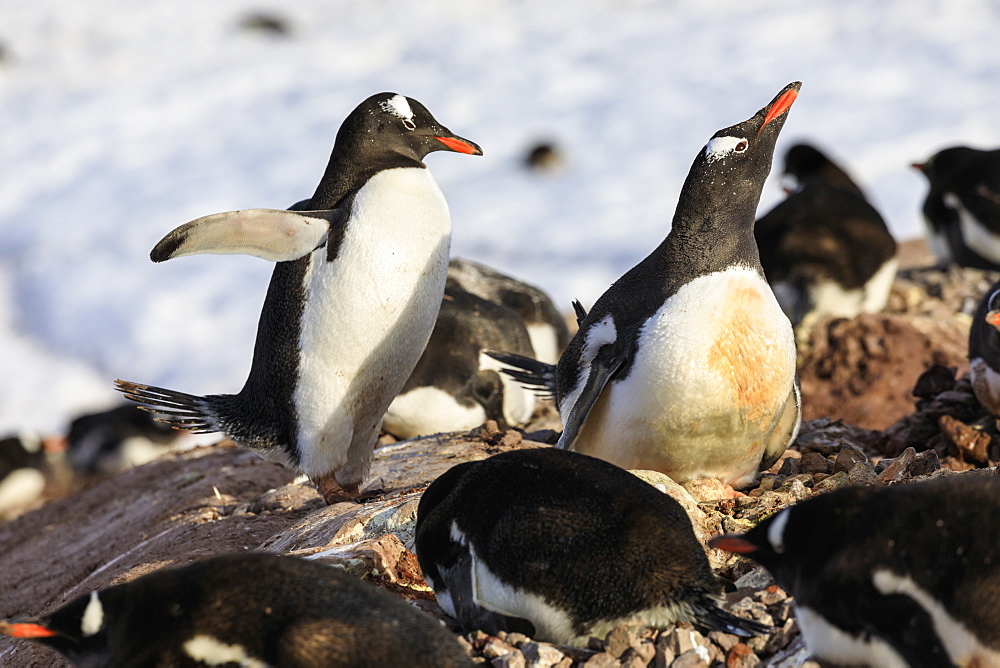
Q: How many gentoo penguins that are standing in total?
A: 2